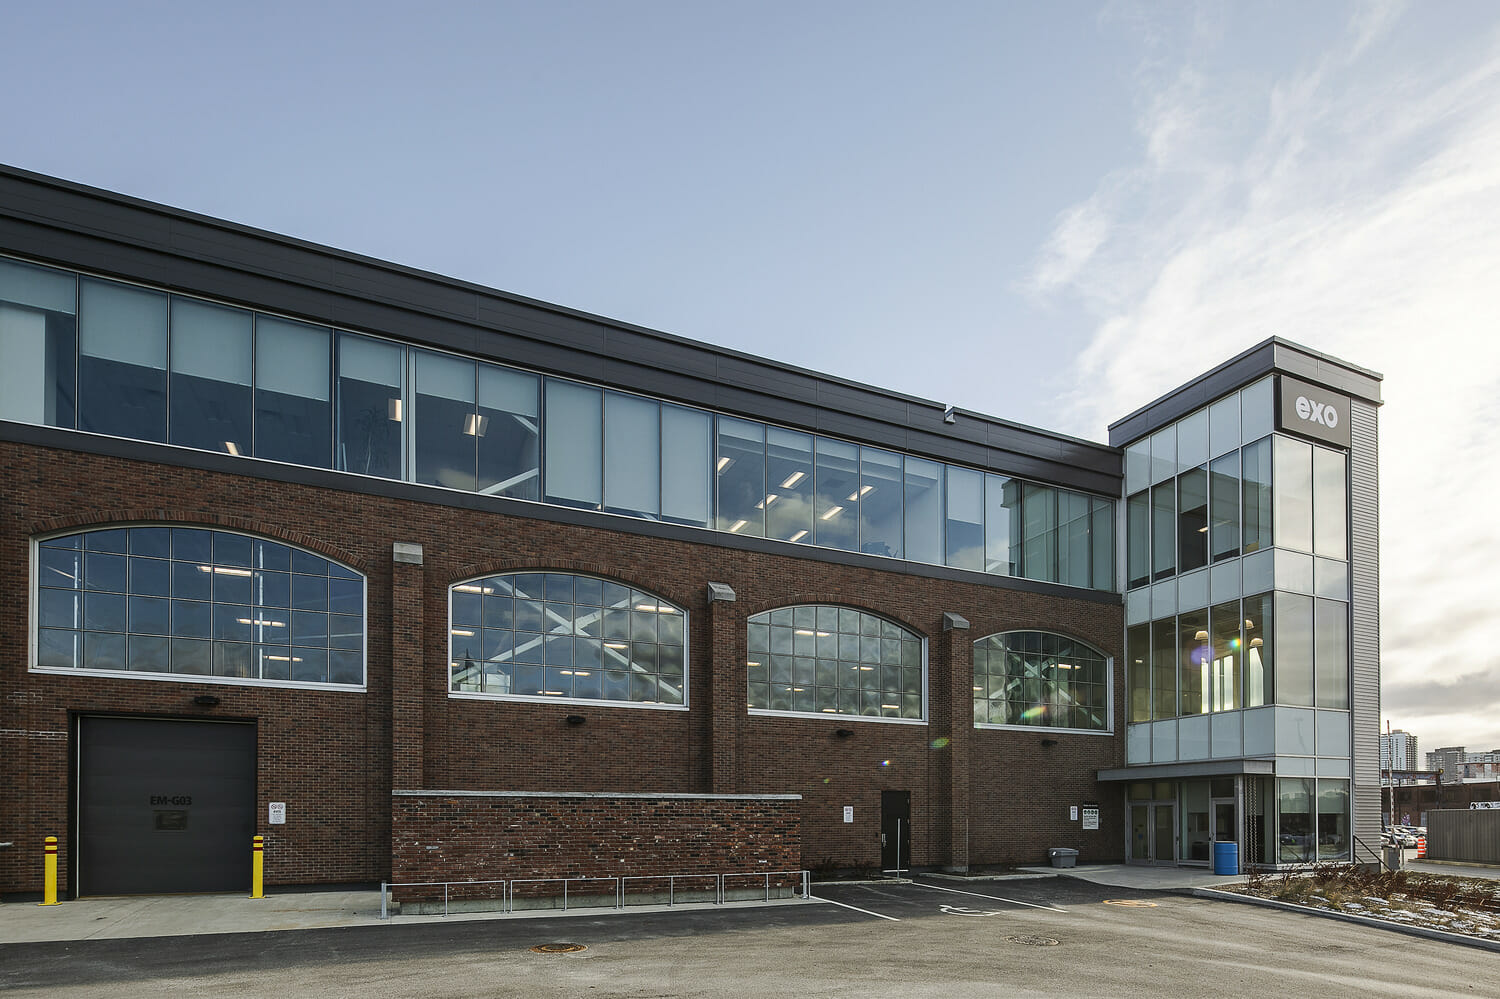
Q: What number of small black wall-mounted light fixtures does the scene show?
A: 4